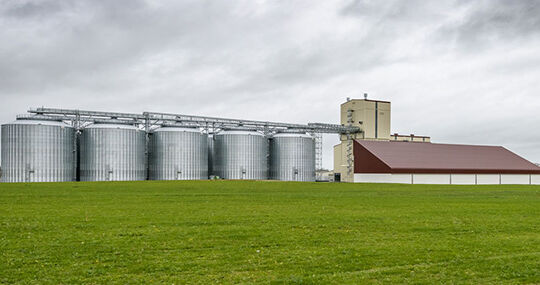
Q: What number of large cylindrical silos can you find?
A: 5